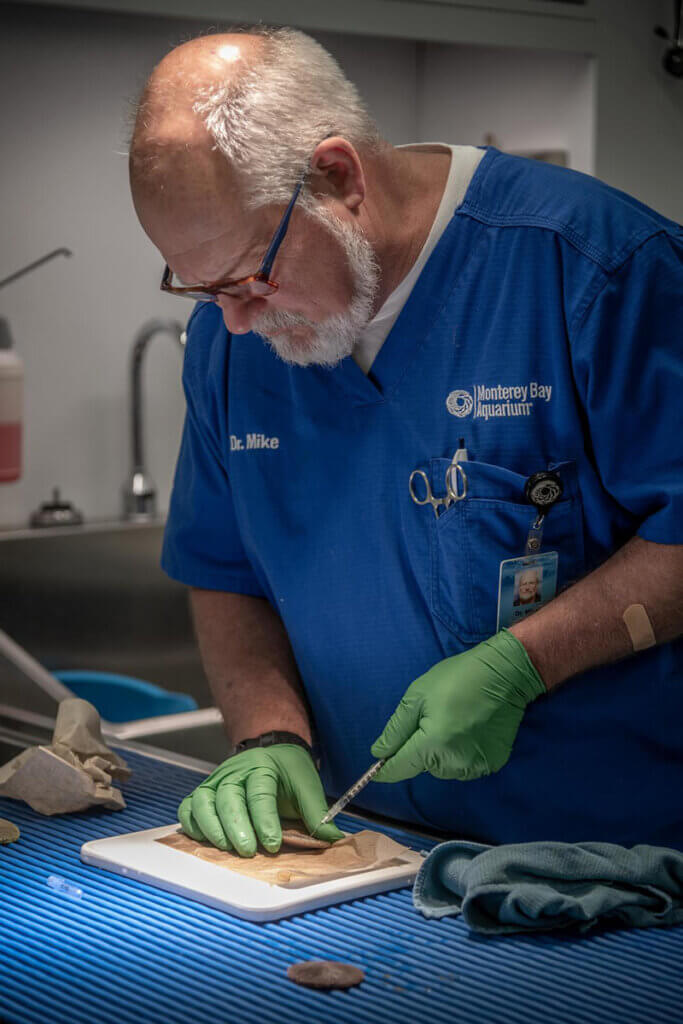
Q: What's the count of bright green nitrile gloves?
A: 2